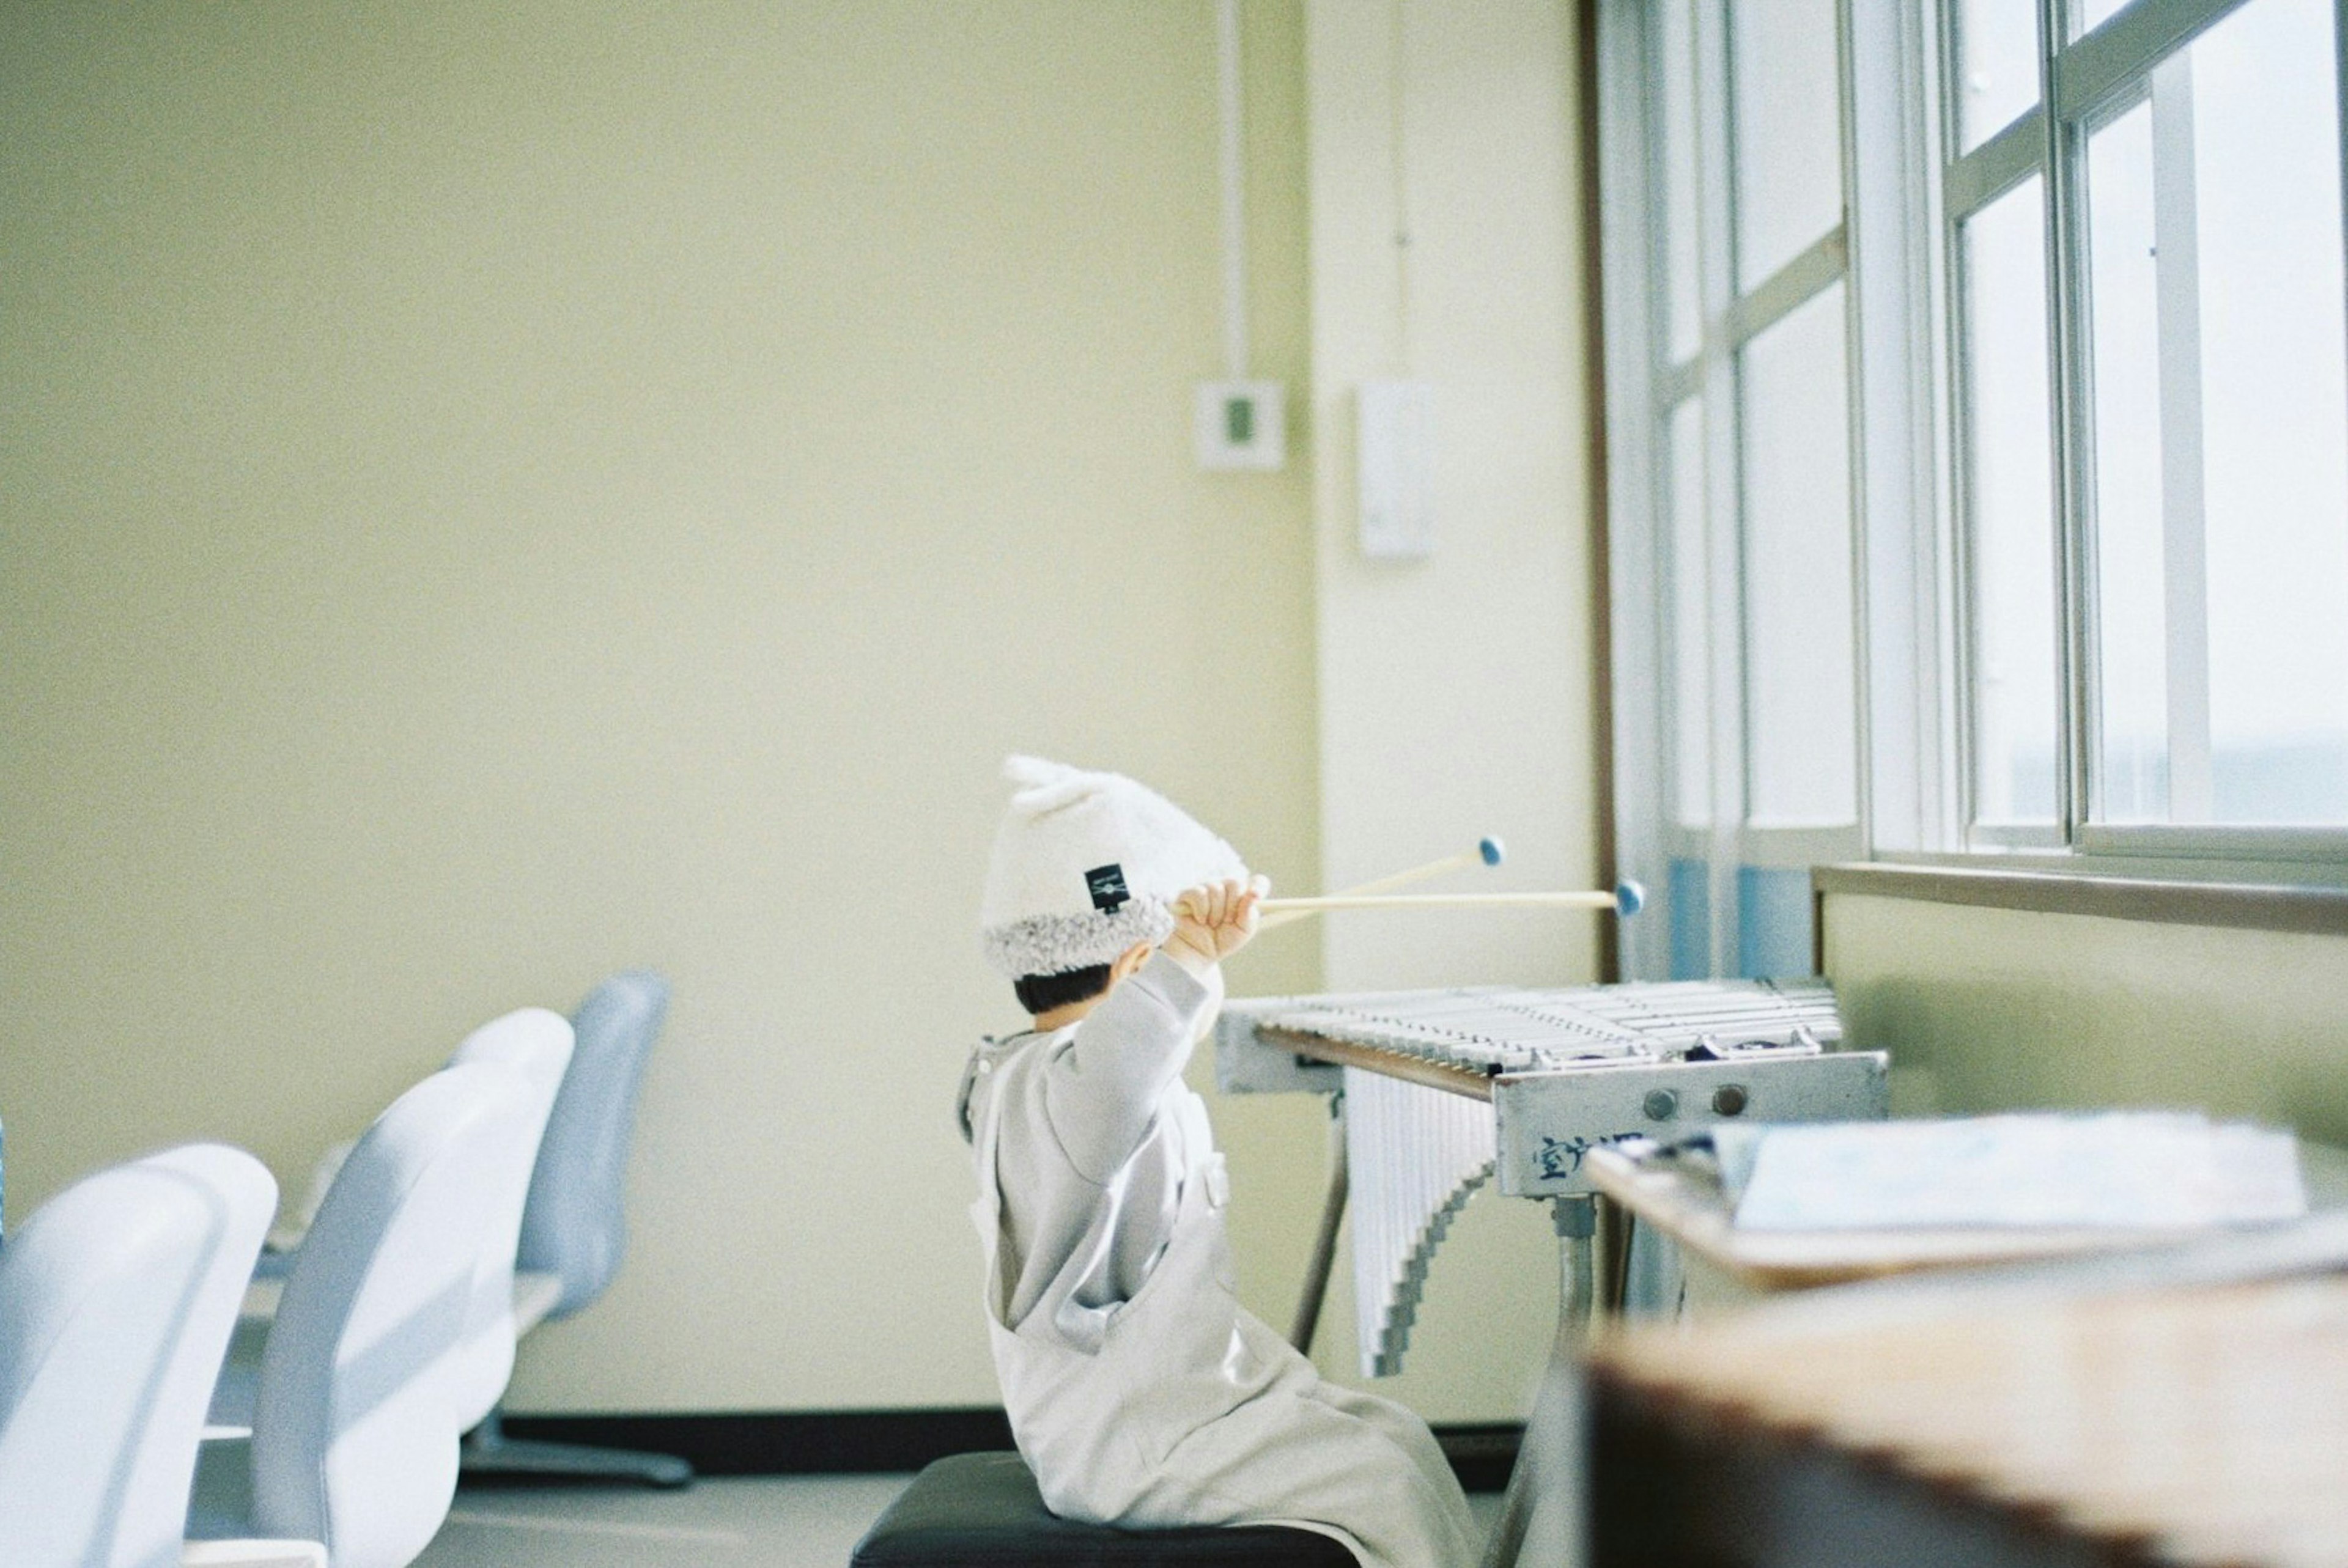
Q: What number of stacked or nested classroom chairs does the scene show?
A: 4